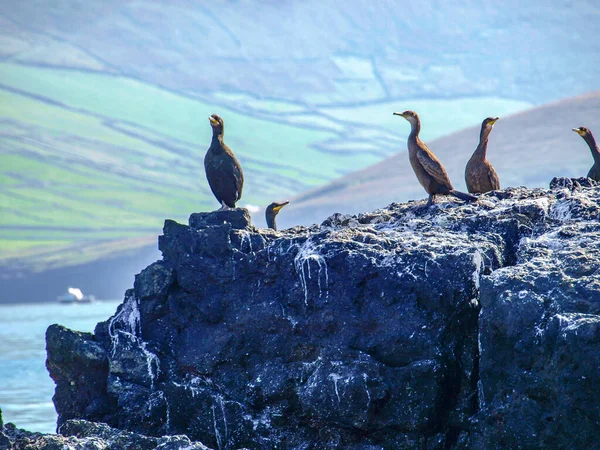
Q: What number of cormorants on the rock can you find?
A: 5